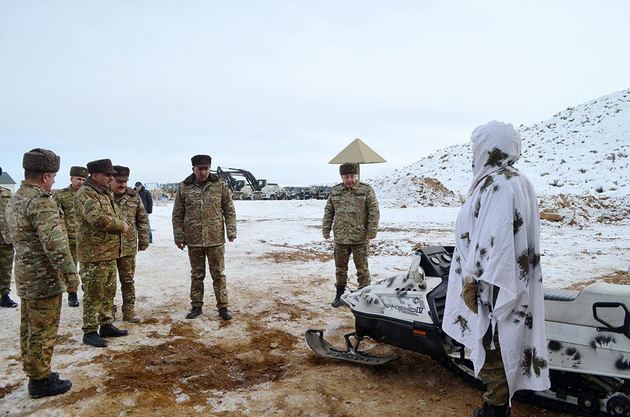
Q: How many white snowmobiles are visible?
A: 1